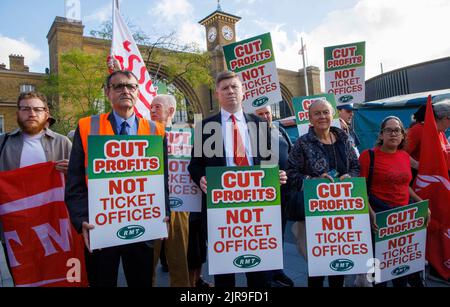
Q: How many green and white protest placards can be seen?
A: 8